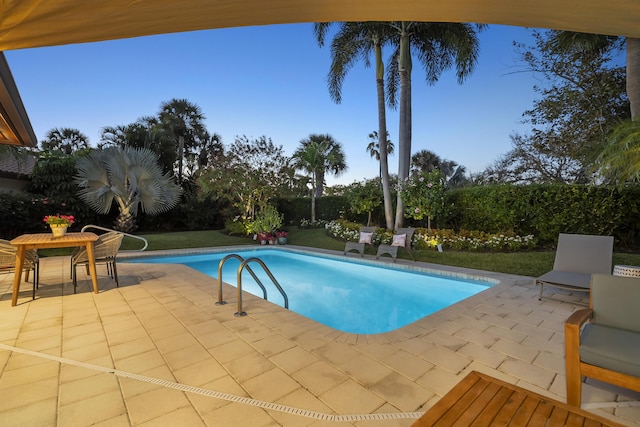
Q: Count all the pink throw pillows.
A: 2